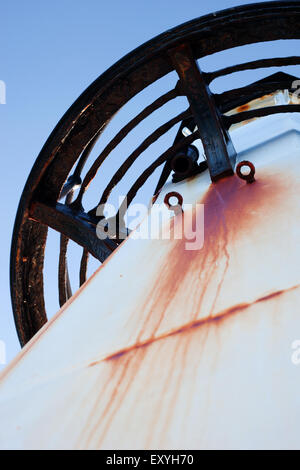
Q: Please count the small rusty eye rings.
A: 2